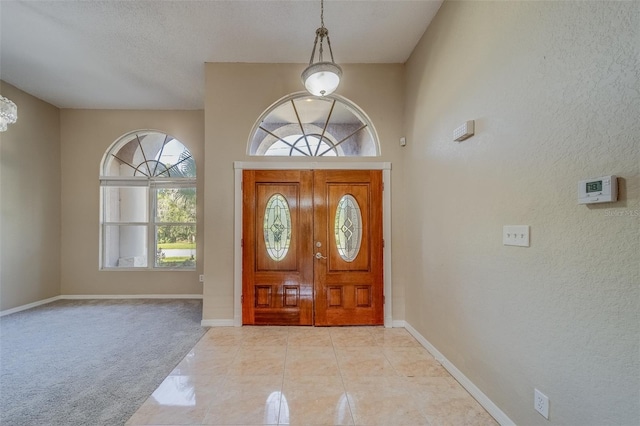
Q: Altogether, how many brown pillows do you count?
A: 0